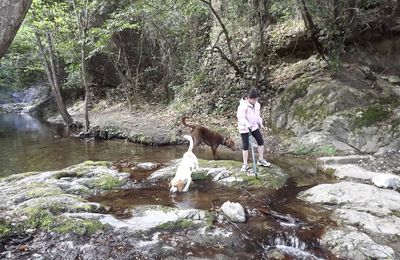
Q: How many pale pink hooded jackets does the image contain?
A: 1